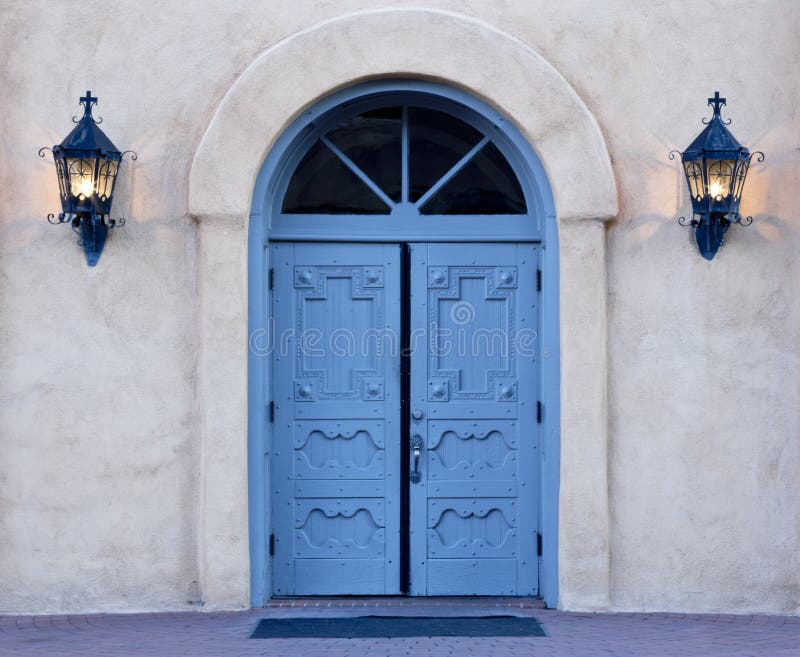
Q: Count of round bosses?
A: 8